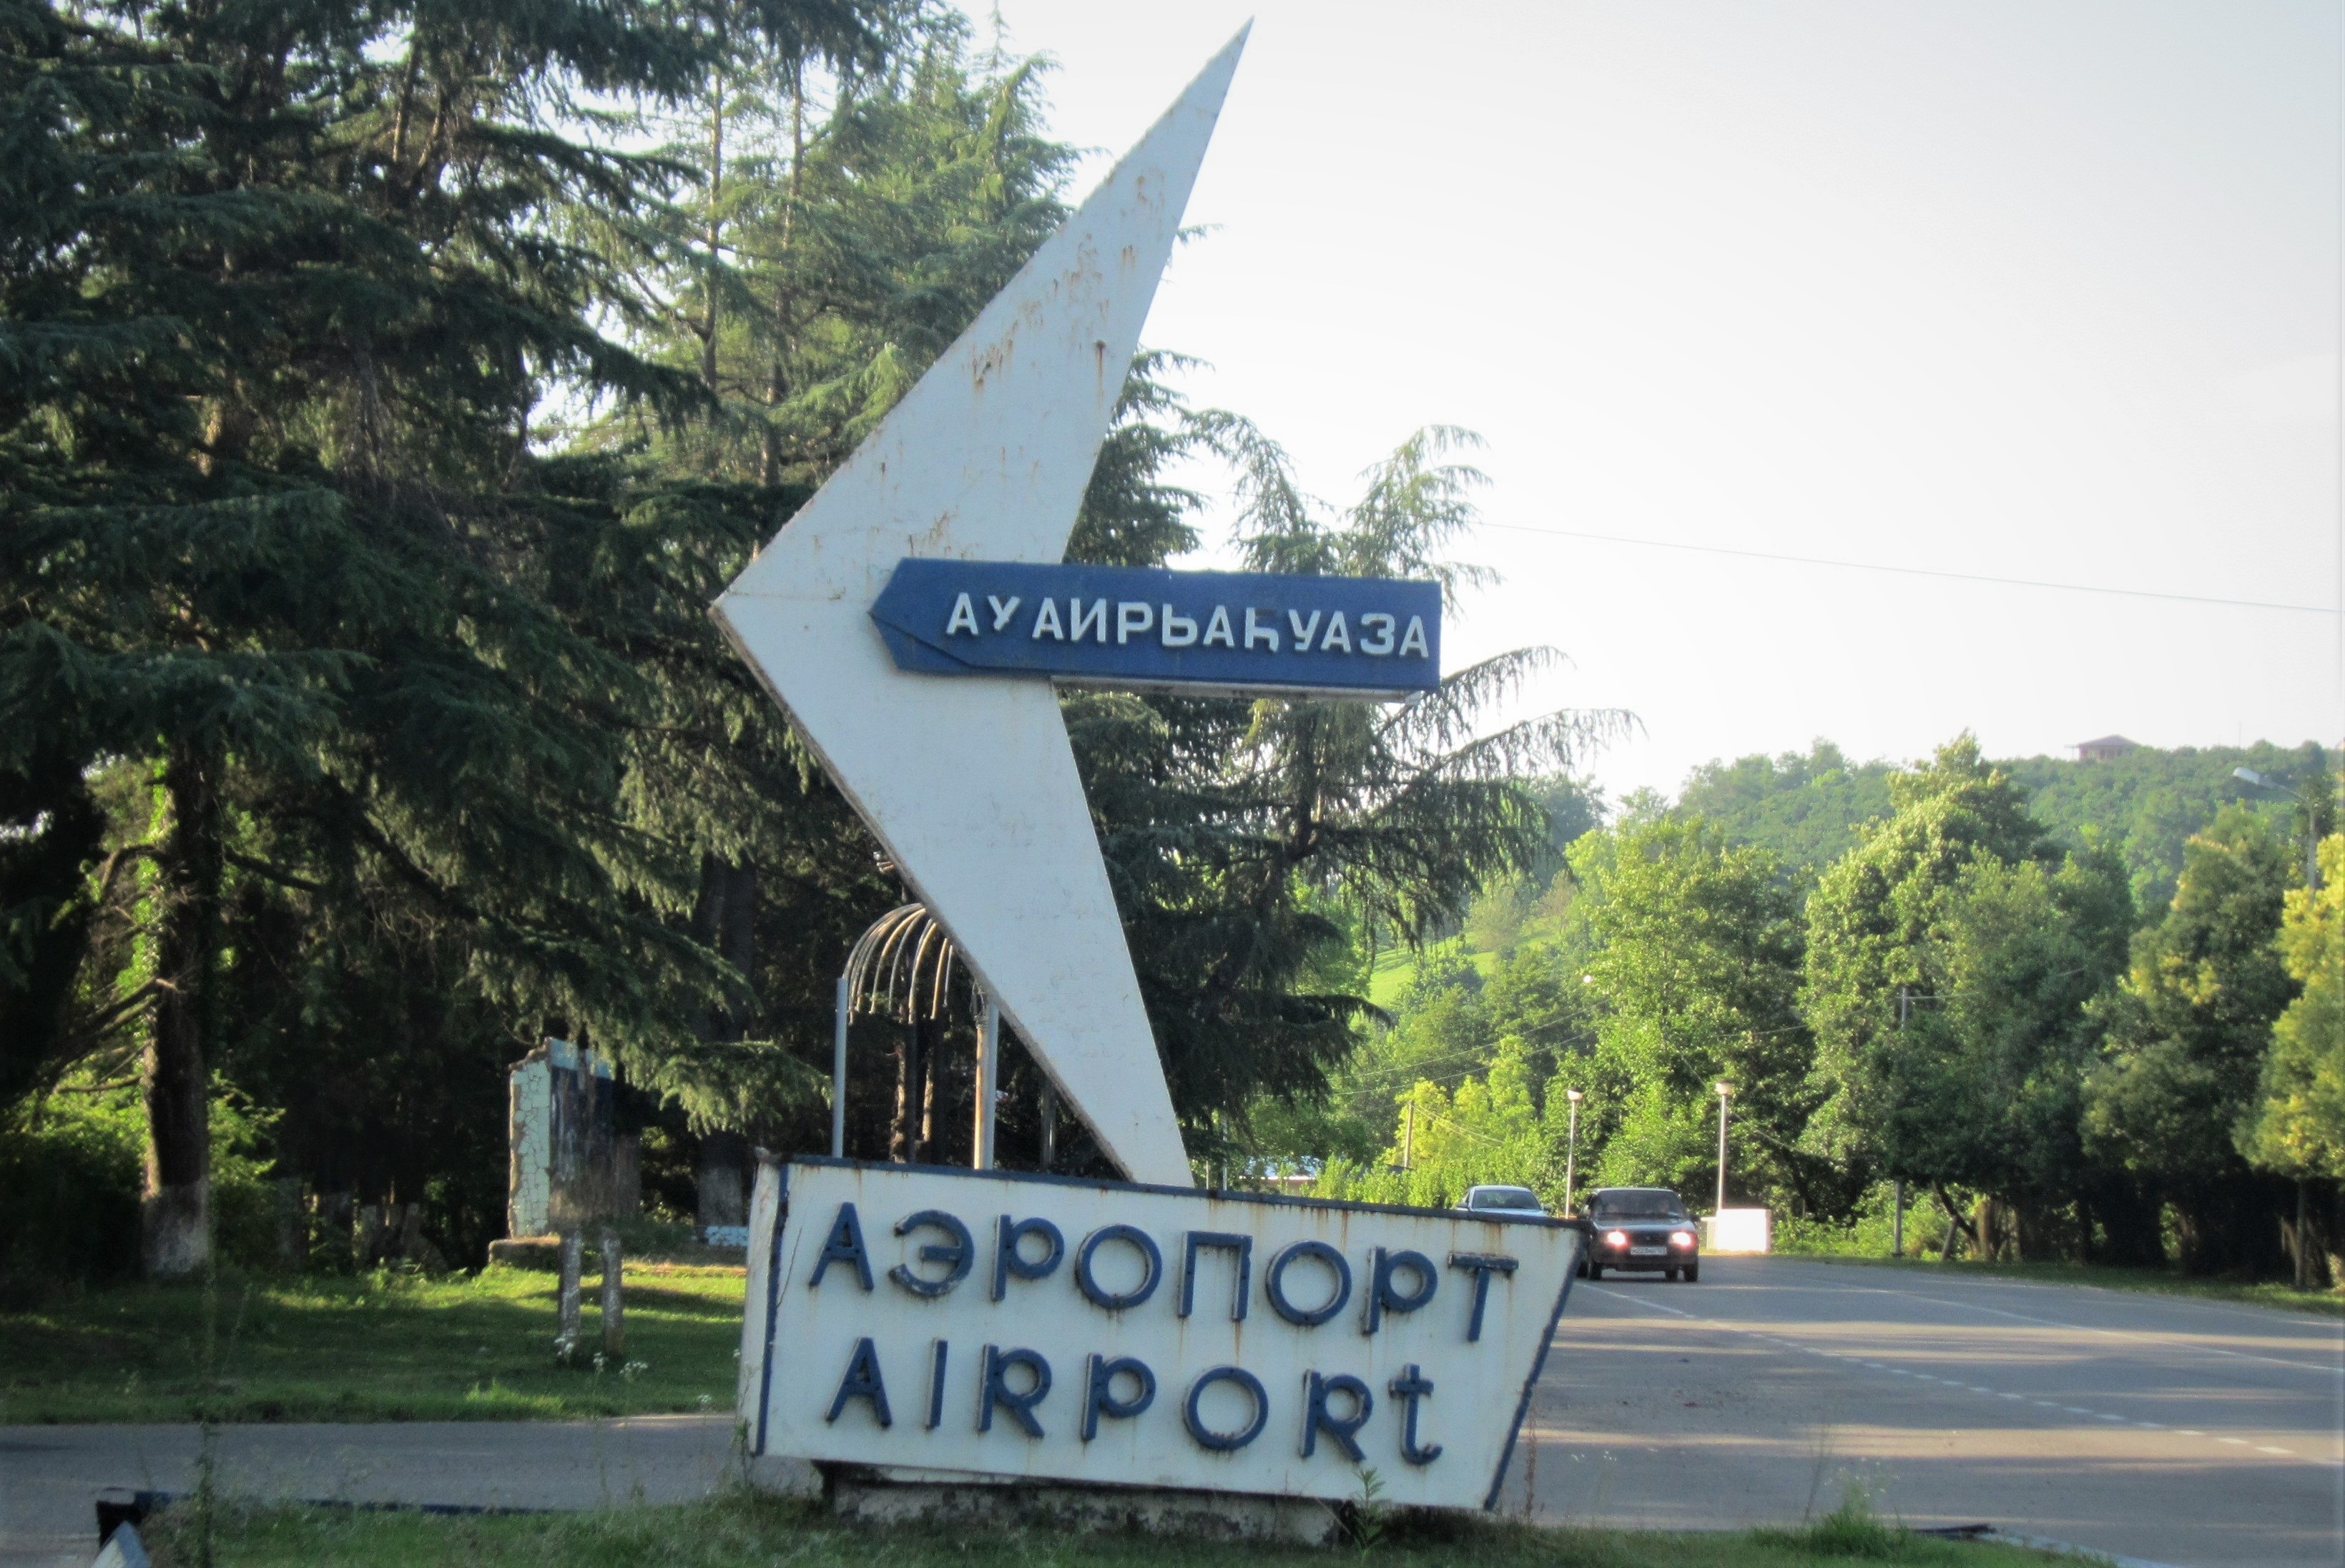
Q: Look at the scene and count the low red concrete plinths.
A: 0